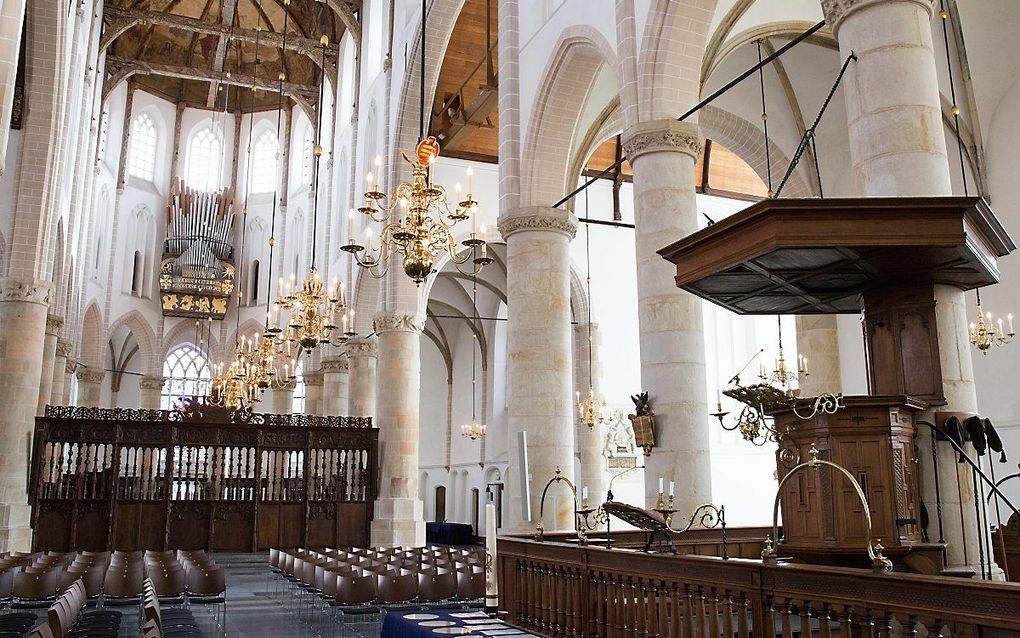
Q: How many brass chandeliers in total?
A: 8